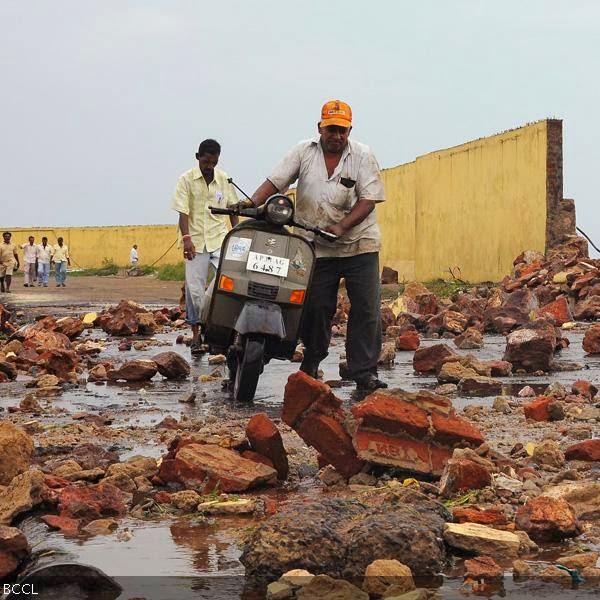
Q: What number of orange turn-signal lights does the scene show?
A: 2